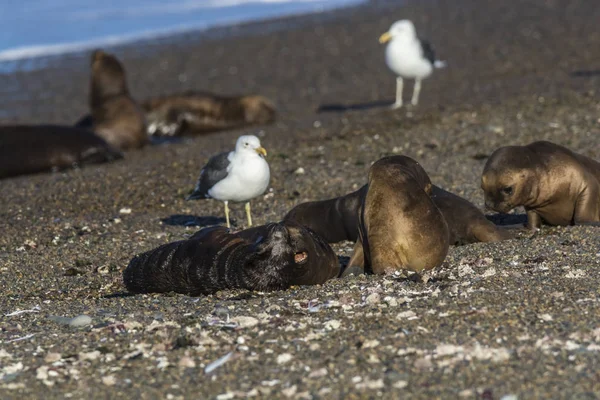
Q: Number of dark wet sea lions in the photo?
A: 1